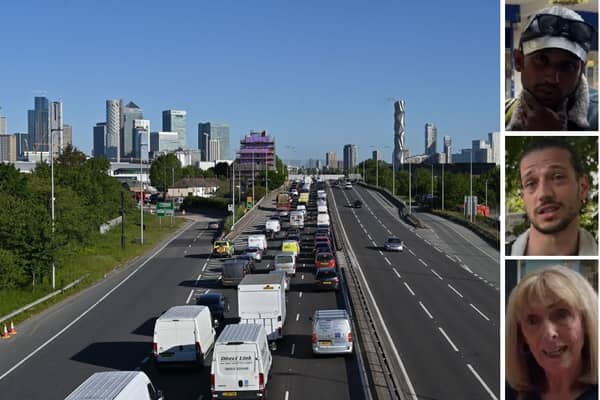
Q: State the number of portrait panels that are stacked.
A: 3